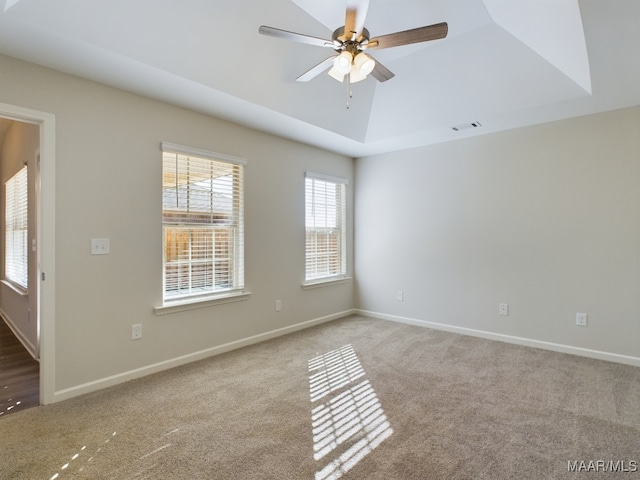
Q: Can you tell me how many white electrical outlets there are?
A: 5